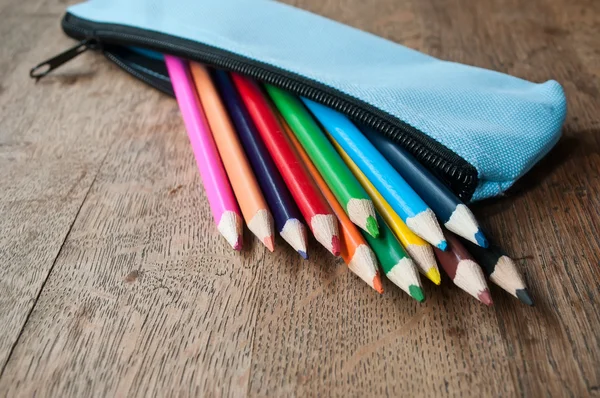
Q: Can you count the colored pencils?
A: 12